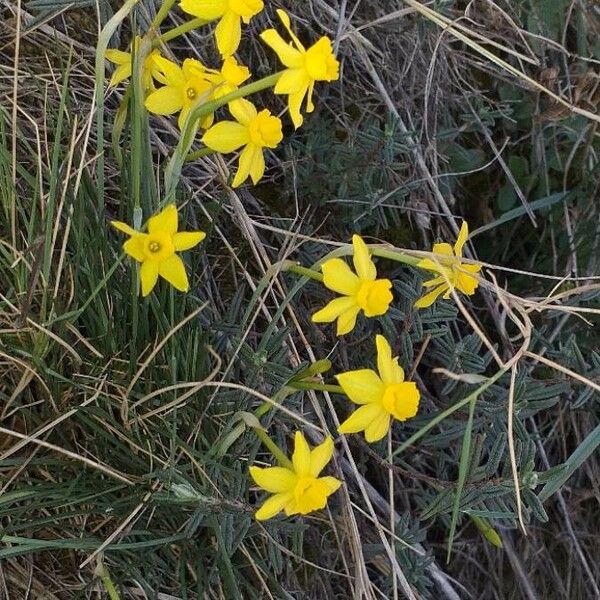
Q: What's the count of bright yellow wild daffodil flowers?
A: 11